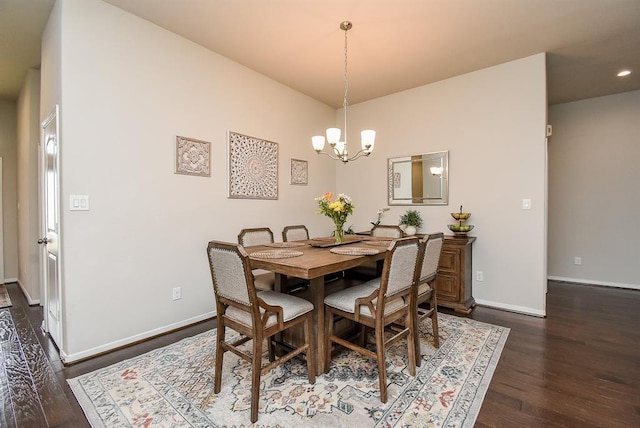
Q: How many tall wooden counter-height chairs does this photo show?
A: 6